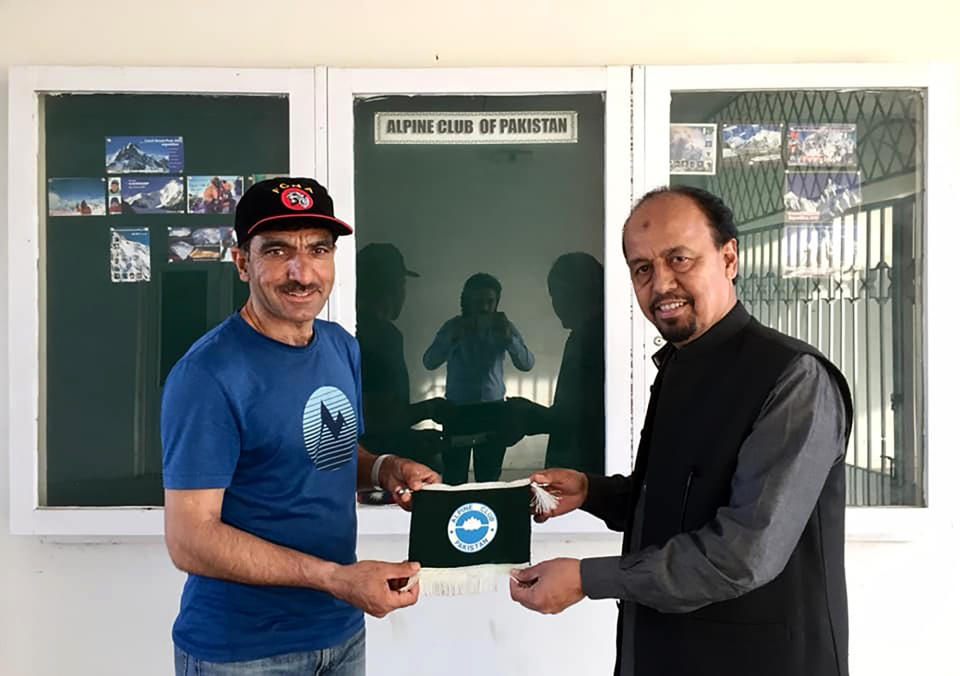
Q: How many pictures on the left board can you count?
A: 7